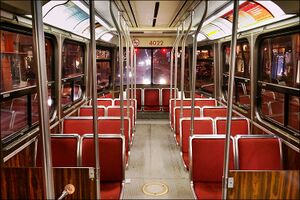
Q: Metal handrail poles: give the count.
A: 11